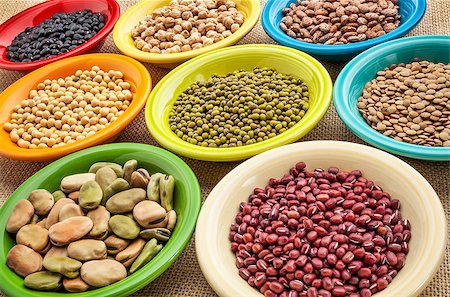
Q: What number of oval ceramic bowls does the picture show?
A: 8